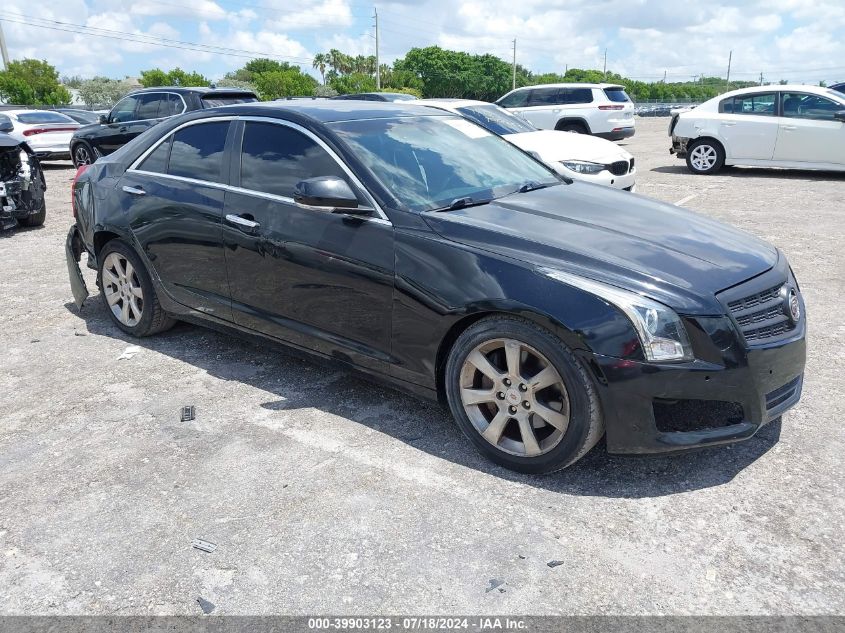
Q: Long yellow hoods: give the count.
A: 0